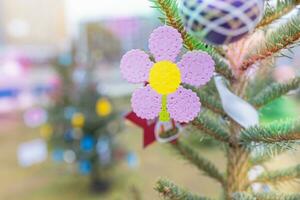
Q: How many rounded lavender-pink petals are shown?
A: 5